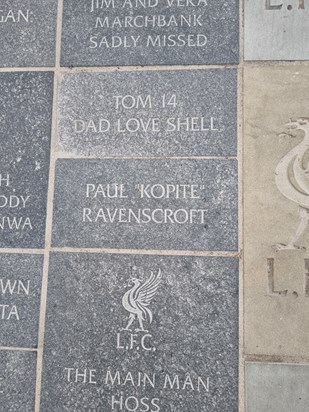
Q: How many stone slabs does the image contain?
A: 11